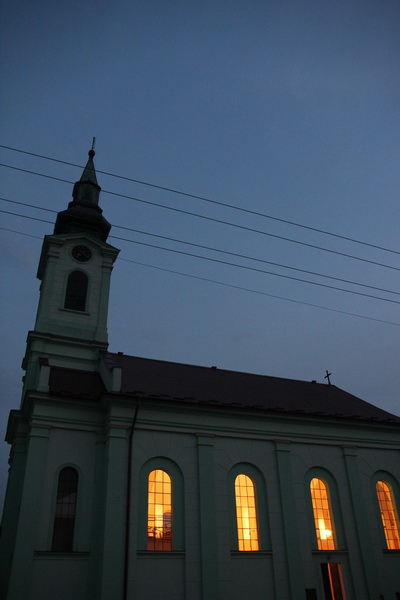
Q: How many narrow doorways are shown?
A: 1